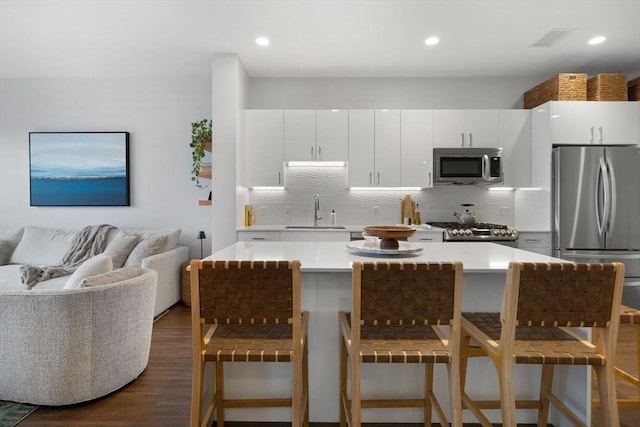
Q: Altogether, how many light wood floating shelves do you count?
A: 3